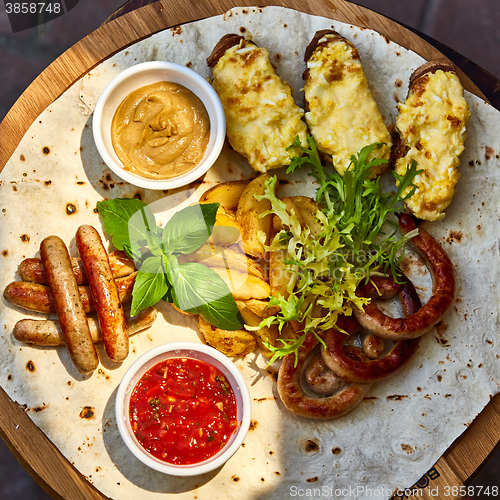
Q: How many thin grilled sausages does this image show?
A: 5